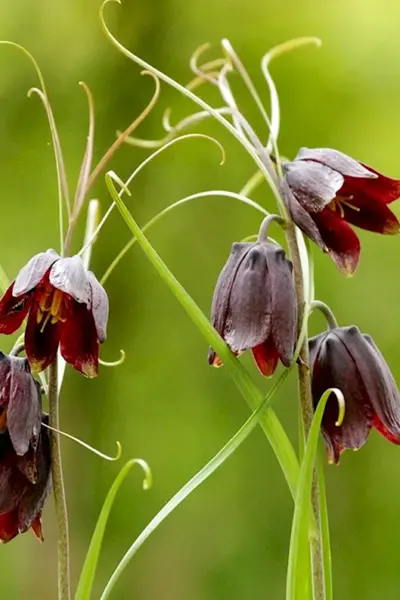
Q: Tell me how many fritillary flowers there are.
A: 6